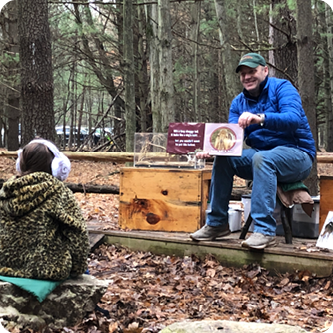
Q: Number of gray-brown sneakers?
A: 2